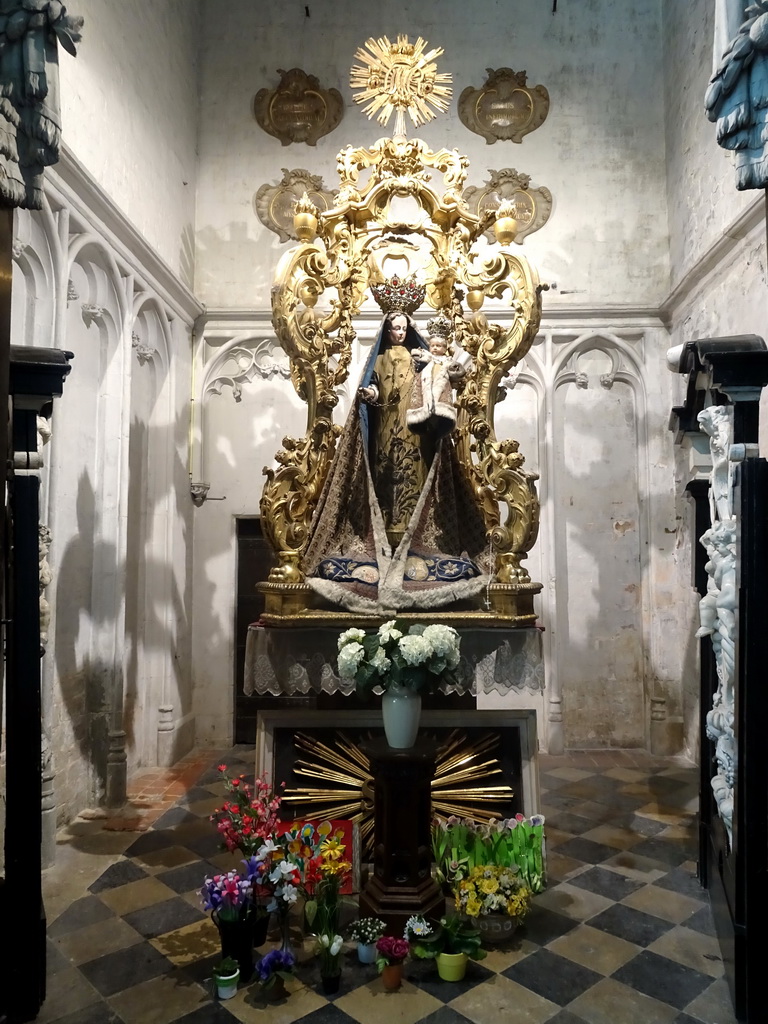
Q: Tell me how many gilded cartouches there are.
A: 4